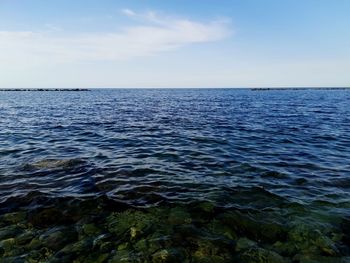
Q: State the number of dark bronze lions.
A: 0